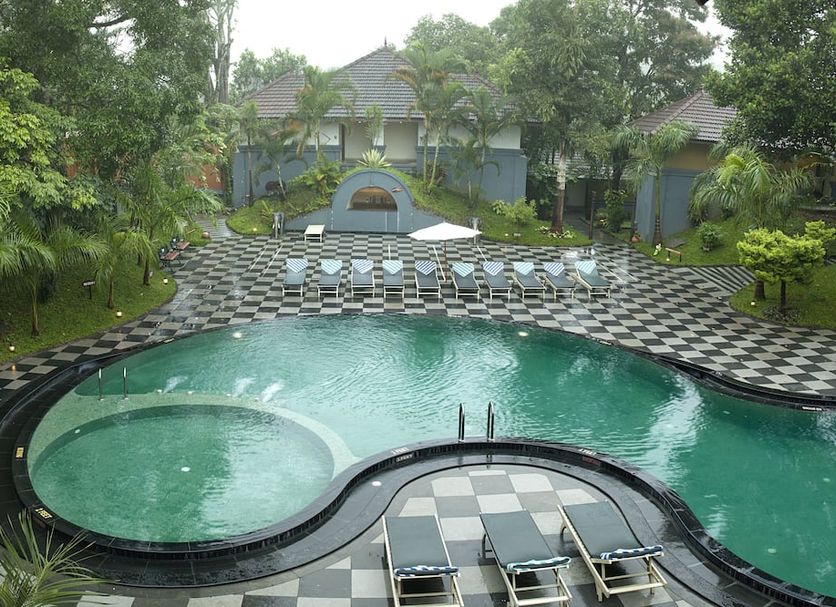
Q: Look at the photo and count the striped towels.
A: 13